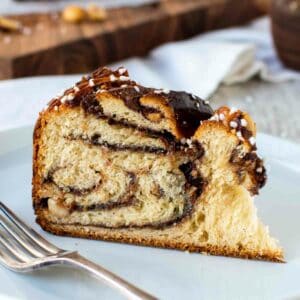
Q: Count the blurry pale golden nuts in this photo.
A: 2